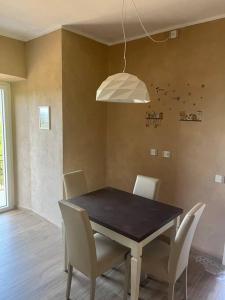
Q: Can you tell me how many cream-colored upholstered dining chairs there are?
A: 4